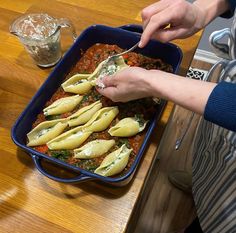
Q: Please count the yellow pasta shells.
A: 10